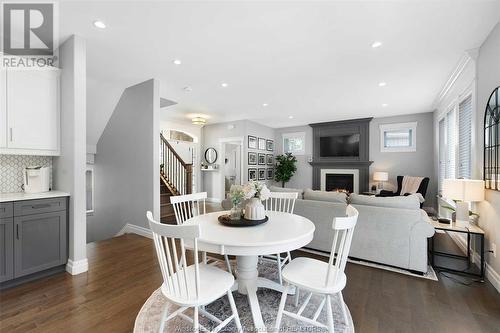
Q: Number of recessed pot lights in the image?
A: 8